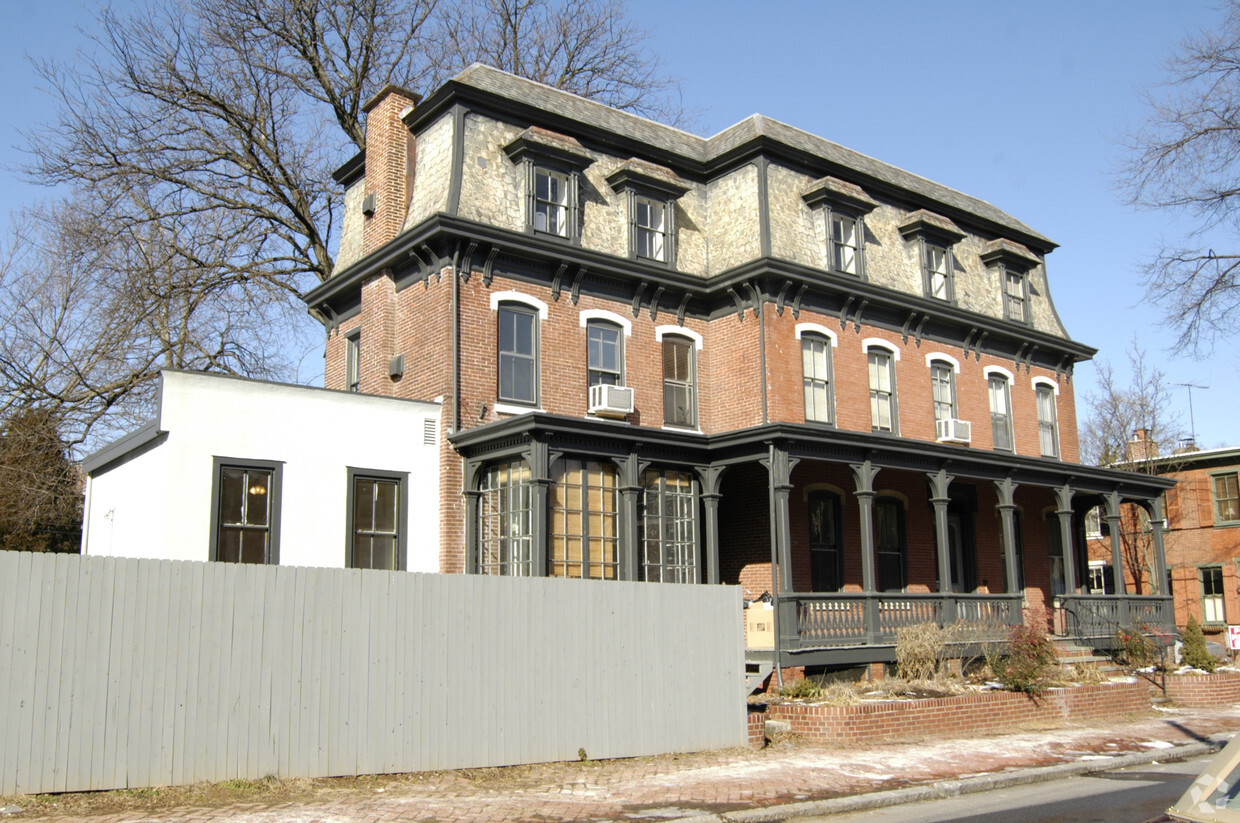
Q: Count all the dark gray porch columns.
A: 11